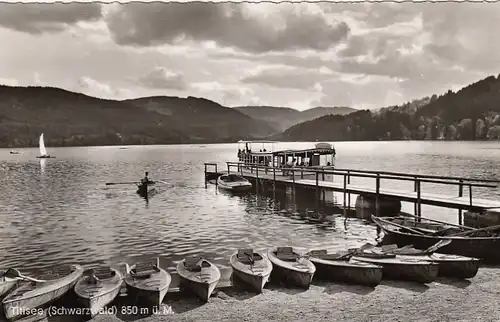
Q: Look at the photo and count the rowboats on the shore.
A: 11